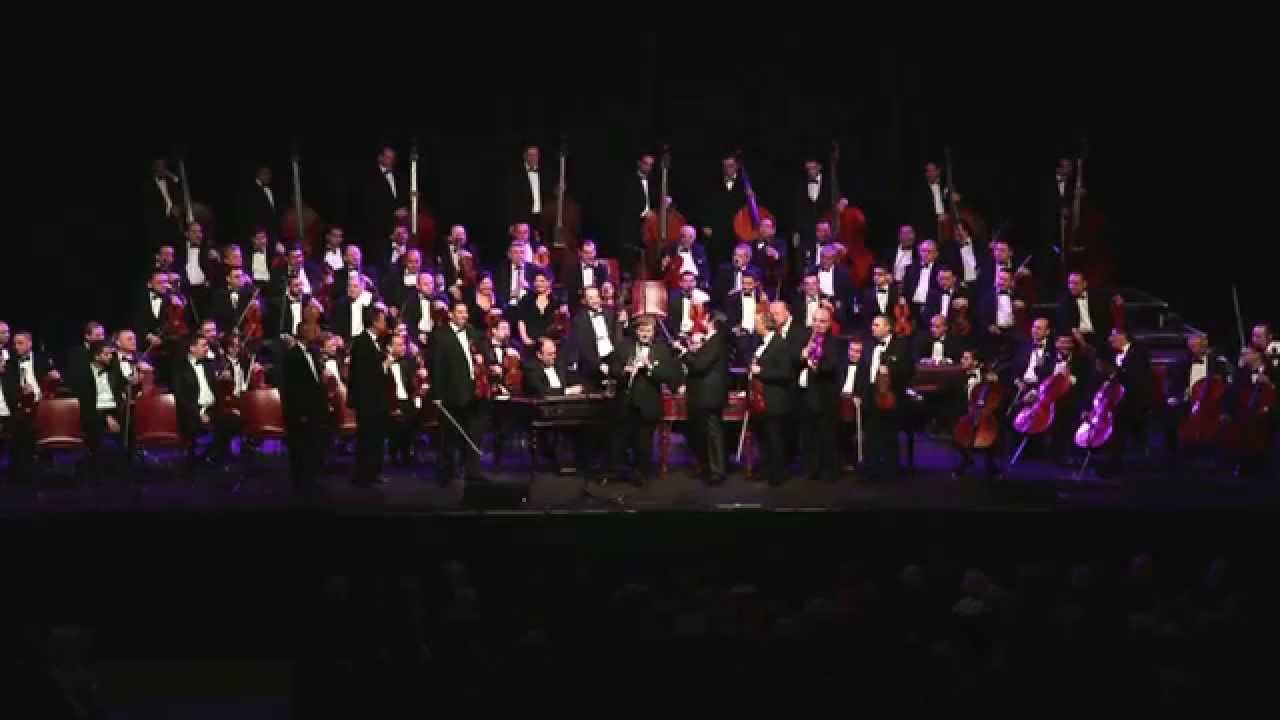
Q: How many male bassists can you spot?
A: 9